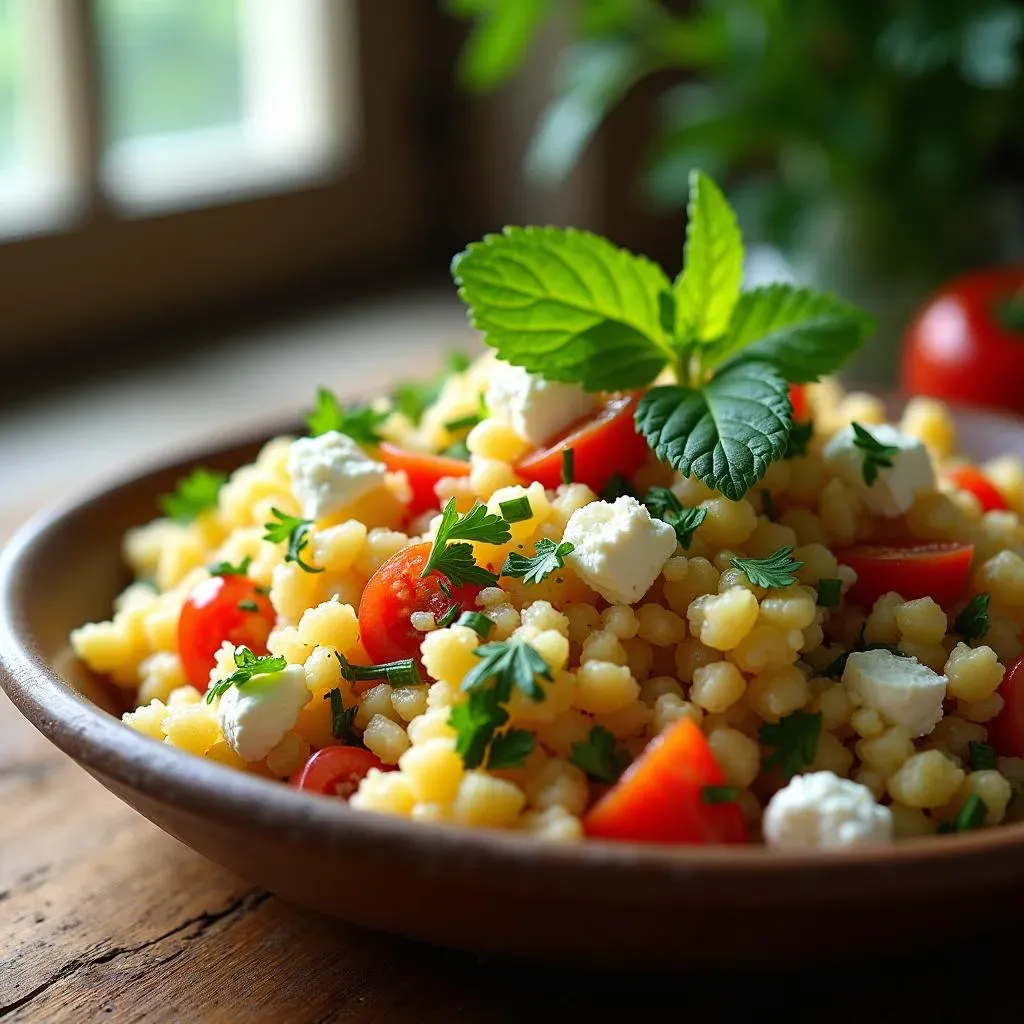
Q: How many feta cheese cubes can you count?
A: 7